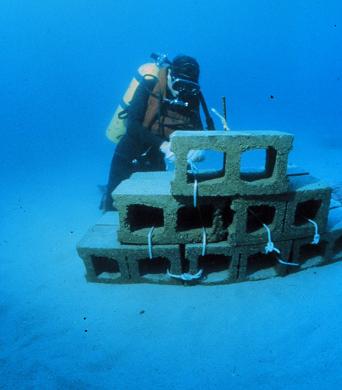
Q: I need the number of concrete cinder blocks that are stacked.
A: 6